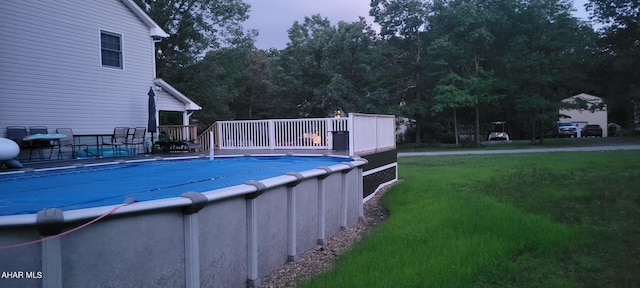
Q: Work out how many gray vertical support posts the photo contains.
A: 7